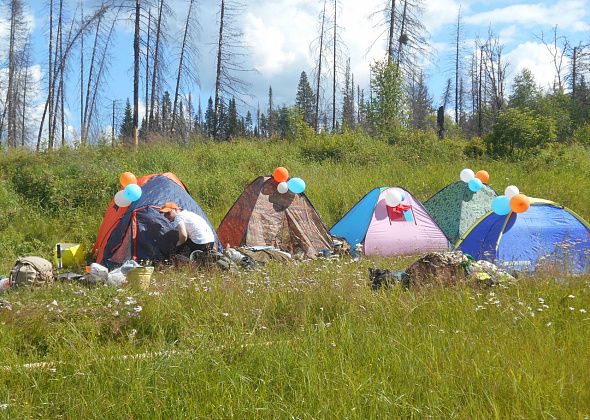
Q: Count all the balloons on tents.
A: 13